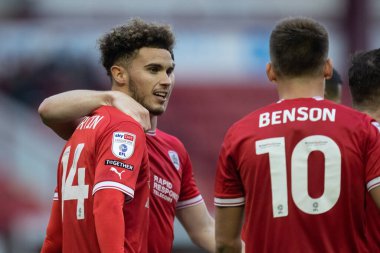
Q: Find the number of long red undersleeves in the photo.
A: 2